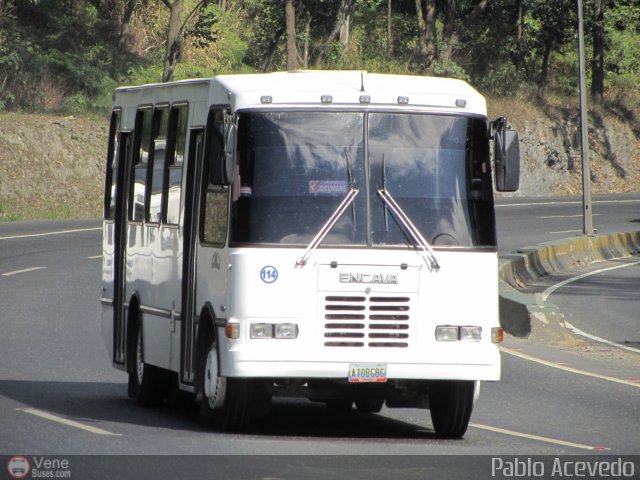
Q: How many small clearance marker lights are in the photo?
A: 5